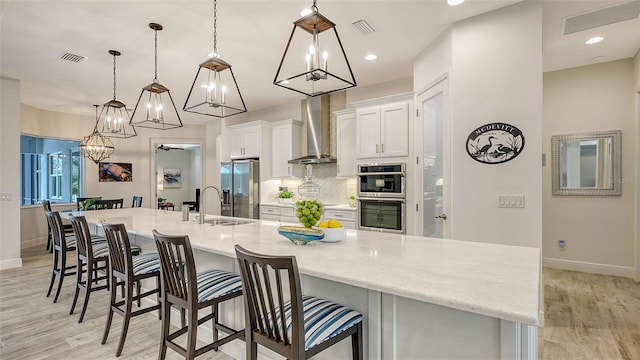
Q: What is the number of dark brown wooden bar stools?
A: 5